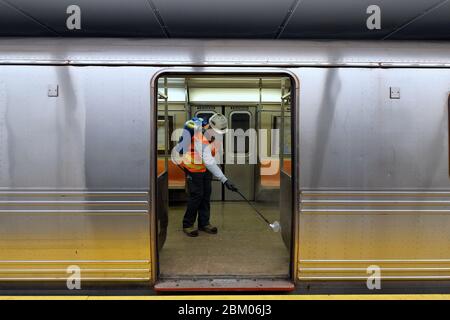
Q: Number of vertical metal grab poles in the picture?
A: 4